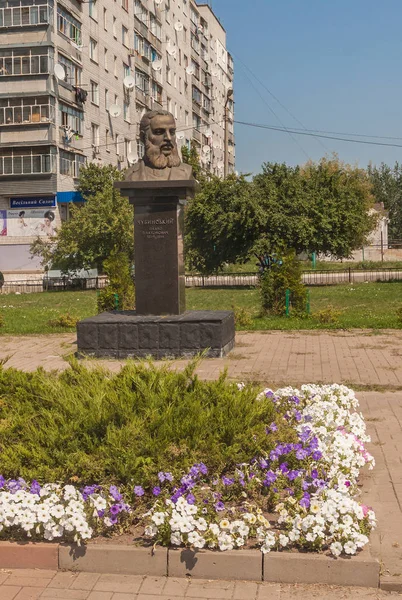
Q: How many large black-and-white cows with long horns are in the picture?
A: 0